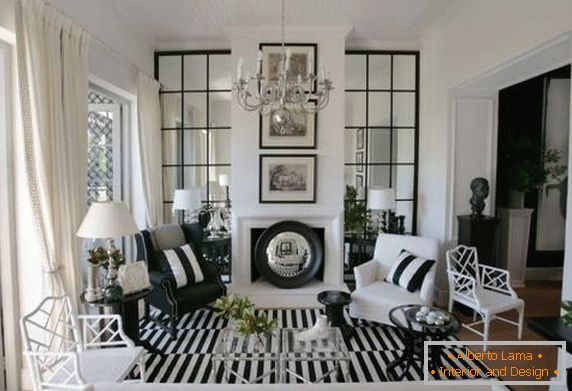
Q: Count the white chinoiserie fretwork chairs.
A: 2